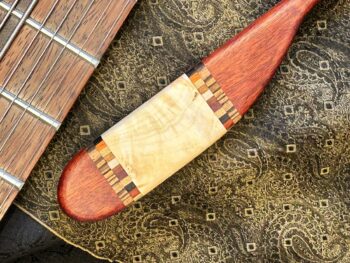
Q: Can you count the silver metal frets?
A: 3